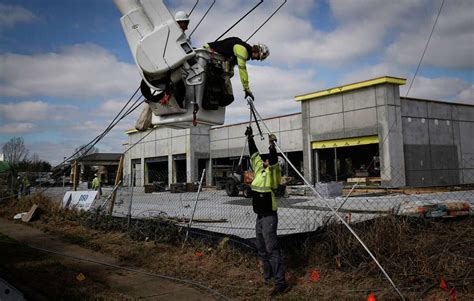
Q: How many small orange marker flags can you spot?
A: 4